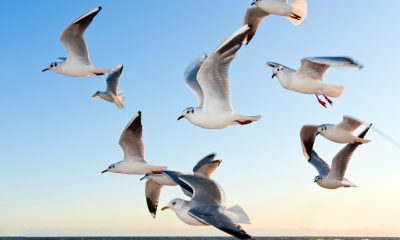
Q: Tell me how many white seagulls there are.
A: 10